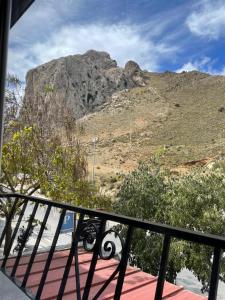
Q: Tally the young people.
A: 0